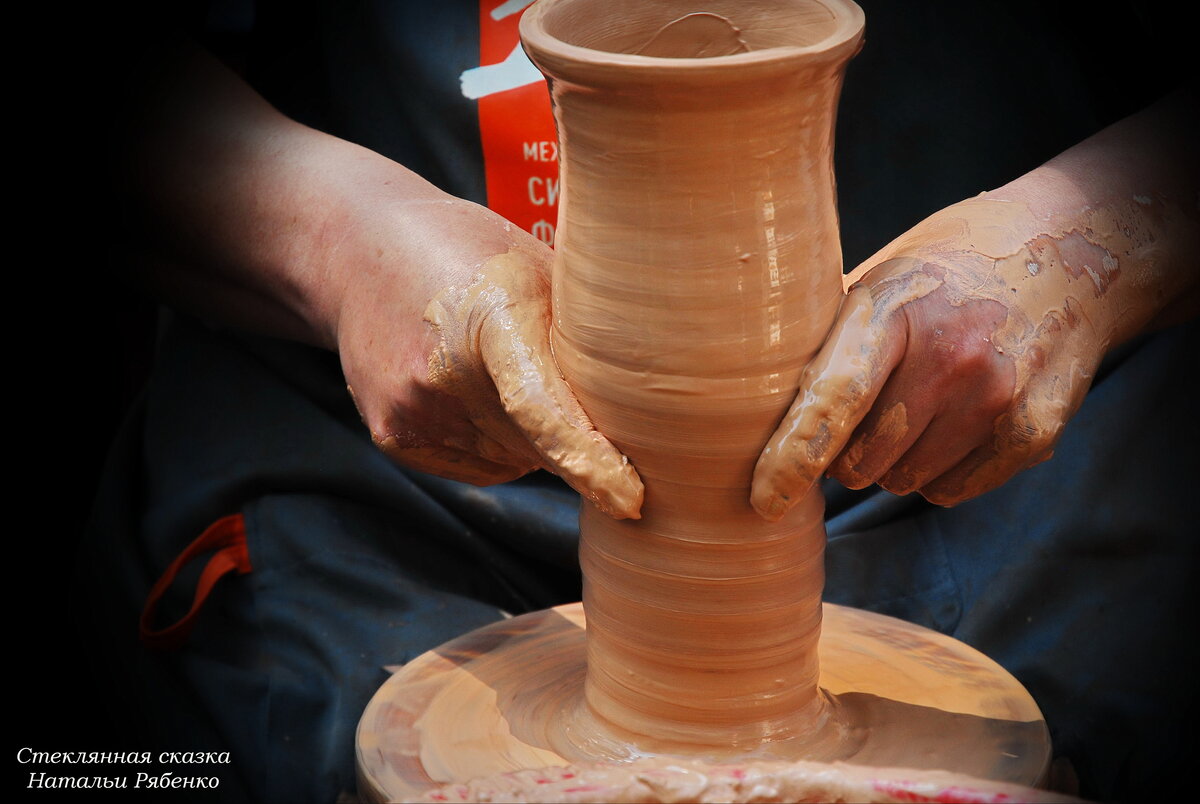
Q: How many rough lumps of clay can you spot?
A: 0